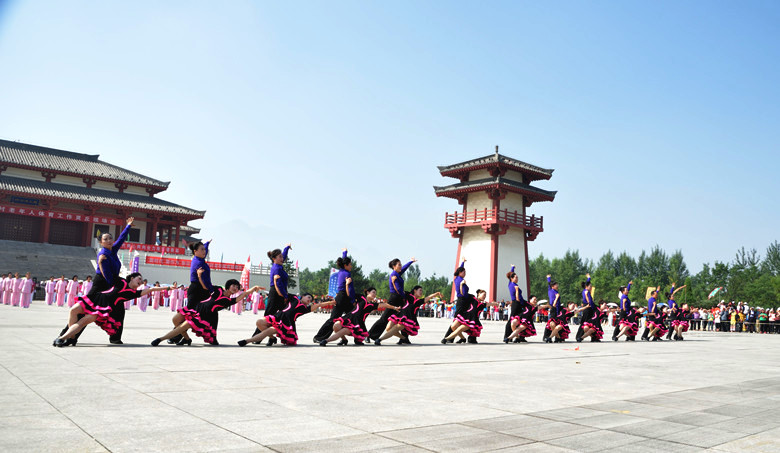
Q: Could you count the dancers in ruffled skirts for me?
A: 12